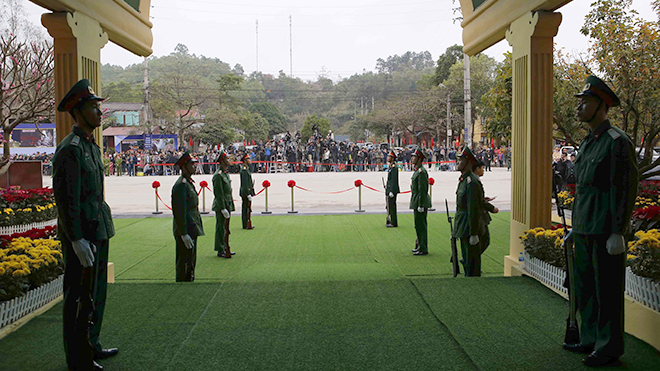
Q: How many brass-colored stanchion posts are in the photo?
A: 6